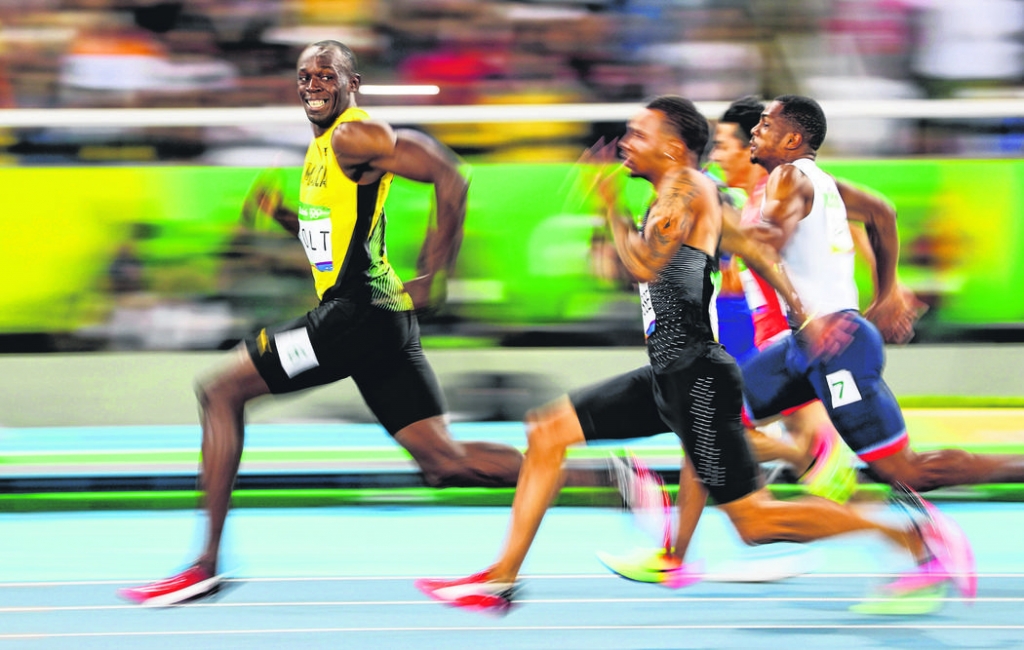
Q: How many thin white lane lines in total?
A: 3